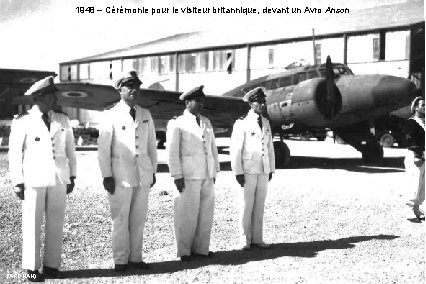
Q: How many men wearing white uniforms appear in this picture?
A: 4